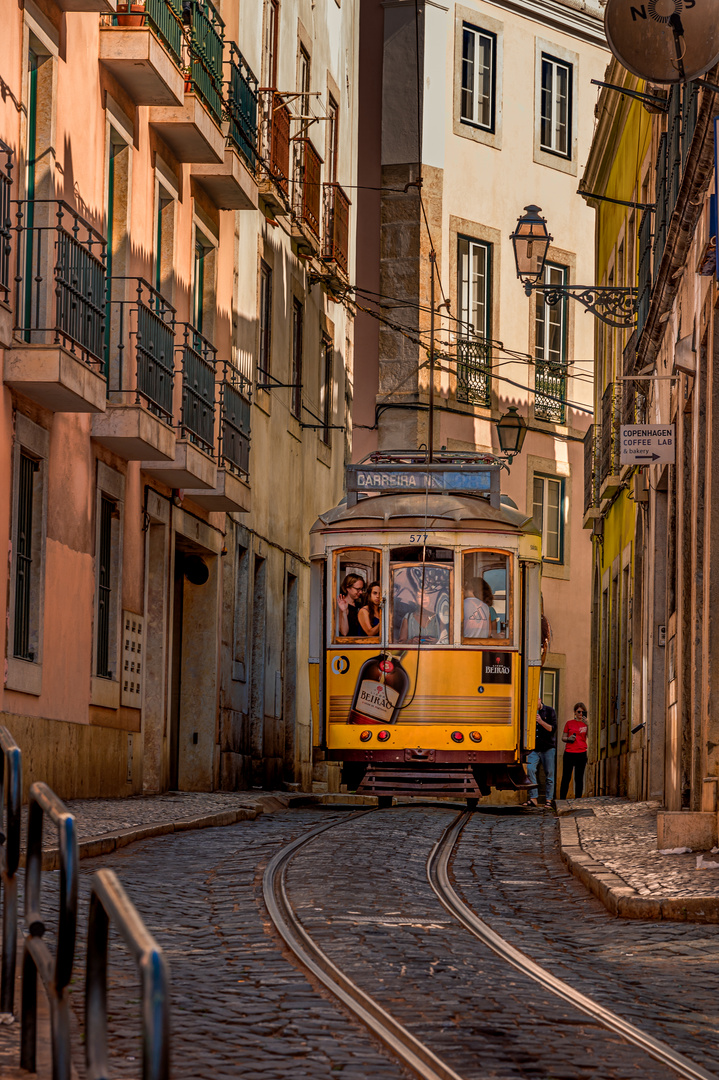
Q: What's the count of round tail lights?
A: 4